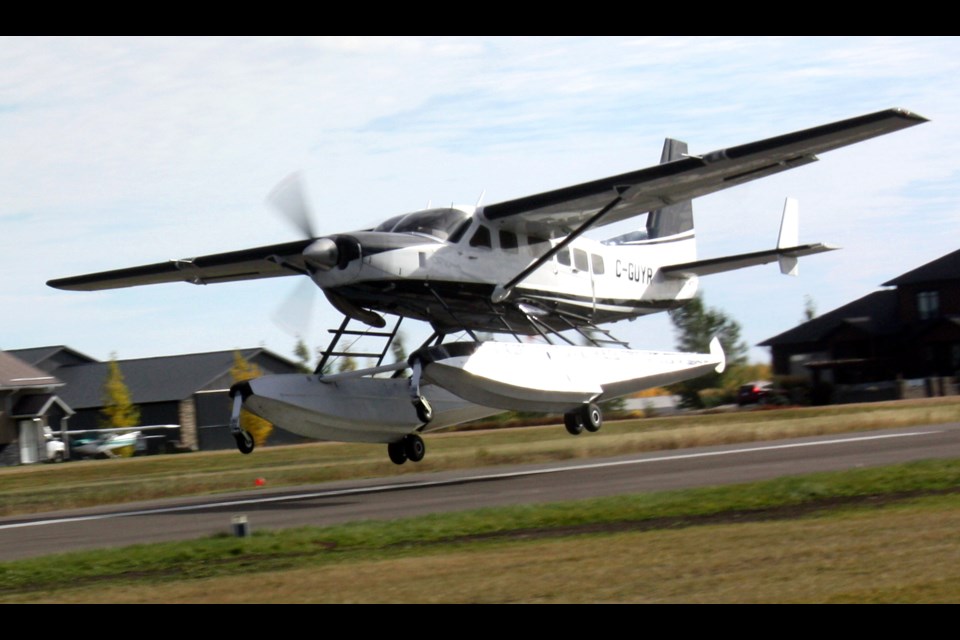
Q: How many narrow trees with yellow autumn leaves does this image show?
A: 2